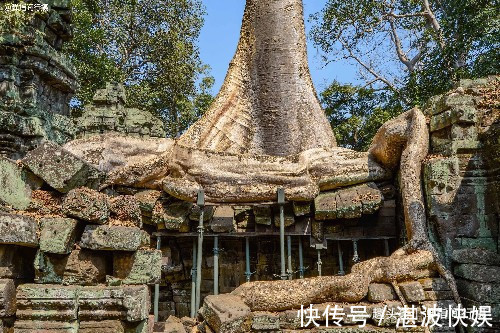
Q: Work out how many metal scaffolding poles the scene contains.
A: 12